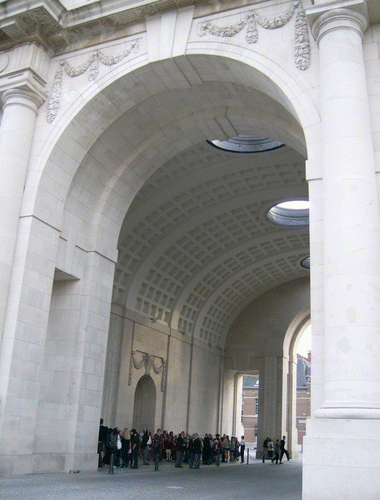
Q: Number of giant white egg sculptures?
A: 0